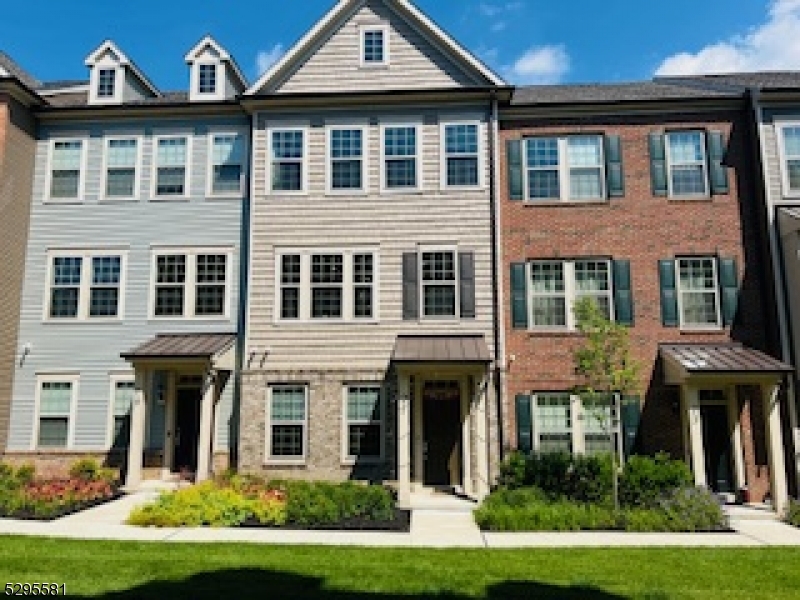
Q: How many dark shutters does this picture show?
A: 12